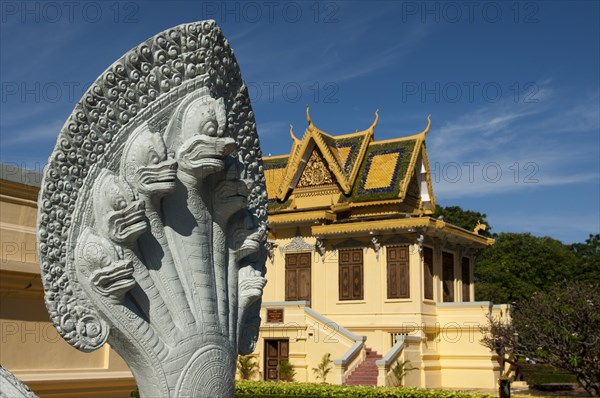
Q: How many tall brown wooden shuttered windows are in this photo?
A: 6